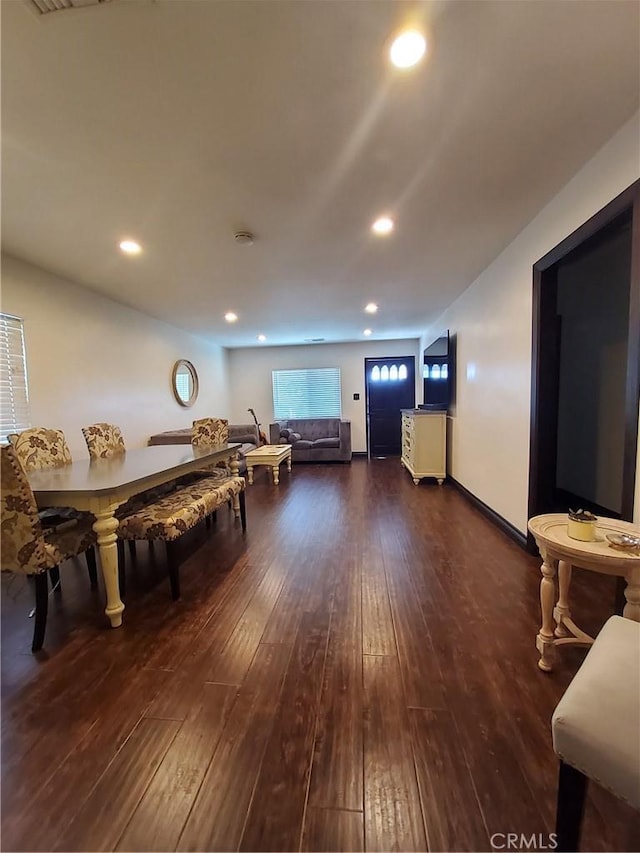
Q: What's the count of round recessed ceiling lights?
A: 7